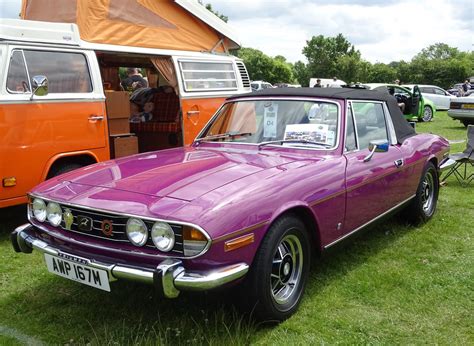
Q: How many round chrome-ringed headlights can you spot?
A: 4